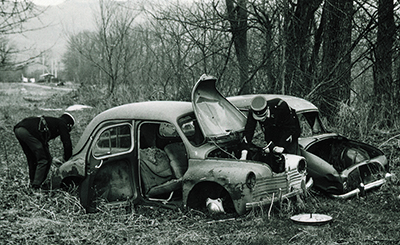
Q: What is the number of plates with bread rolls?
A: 0